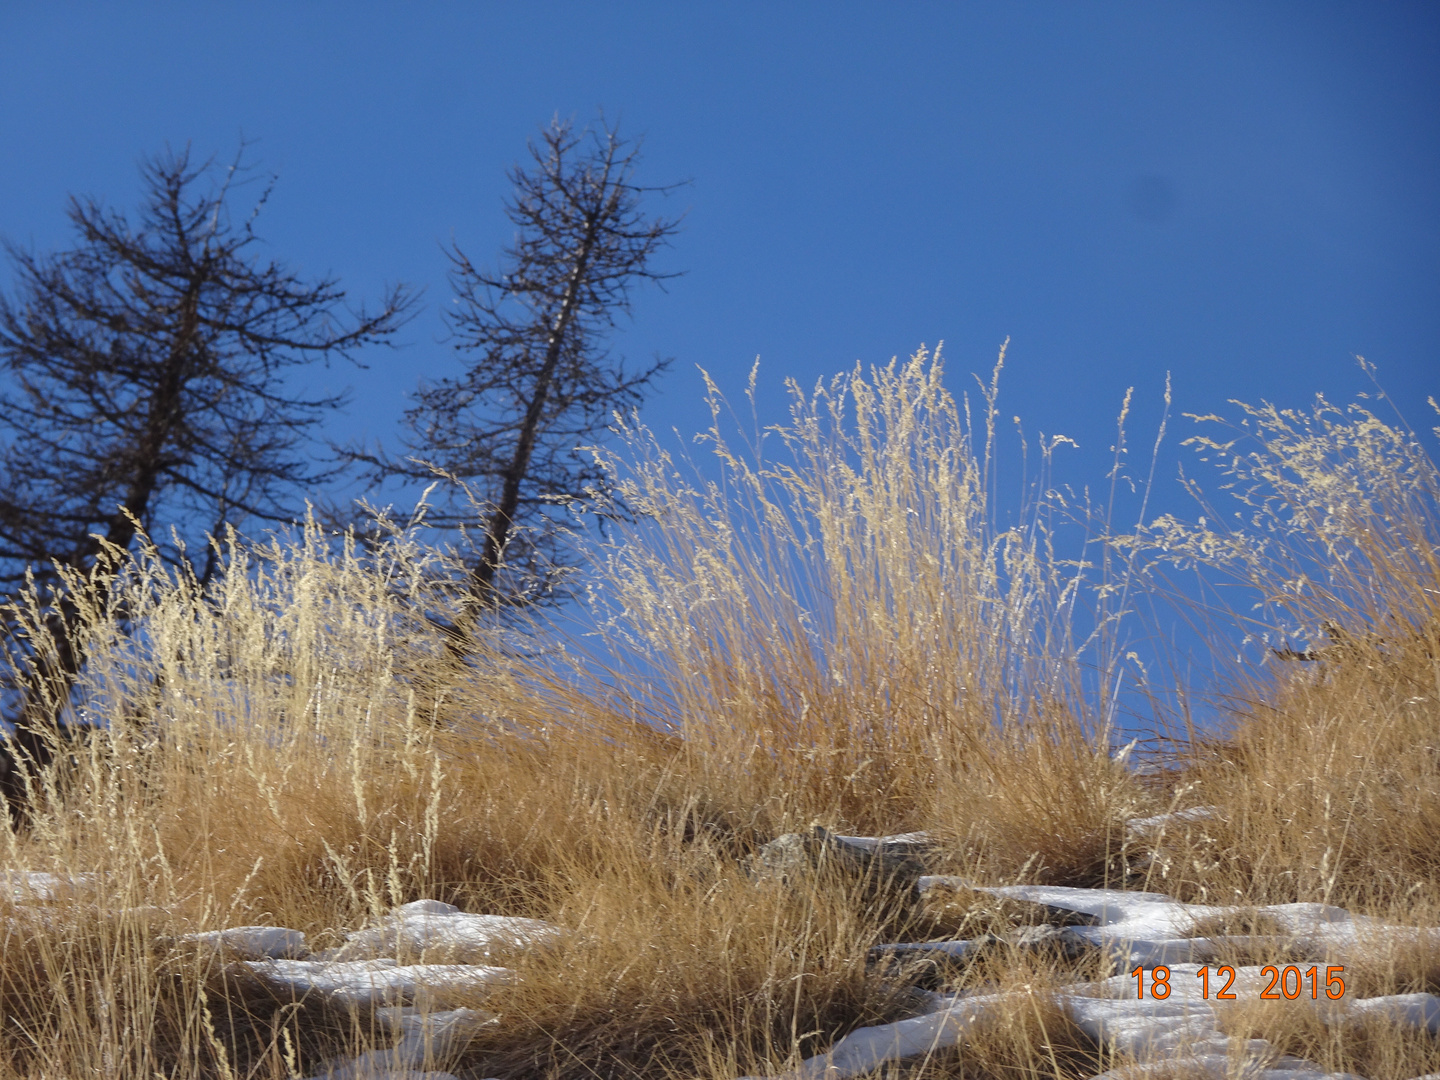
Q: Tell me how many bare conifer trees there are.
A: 2